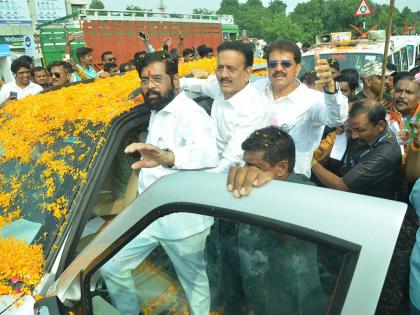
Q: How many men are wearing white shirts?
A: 4